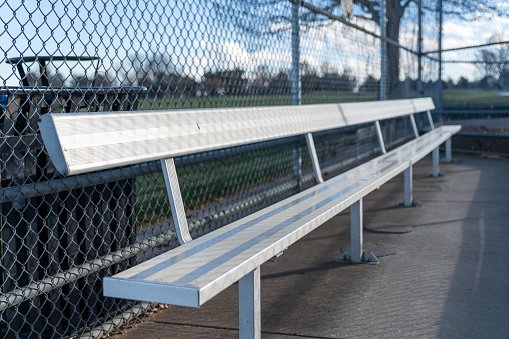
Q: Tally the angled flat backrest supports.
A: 5